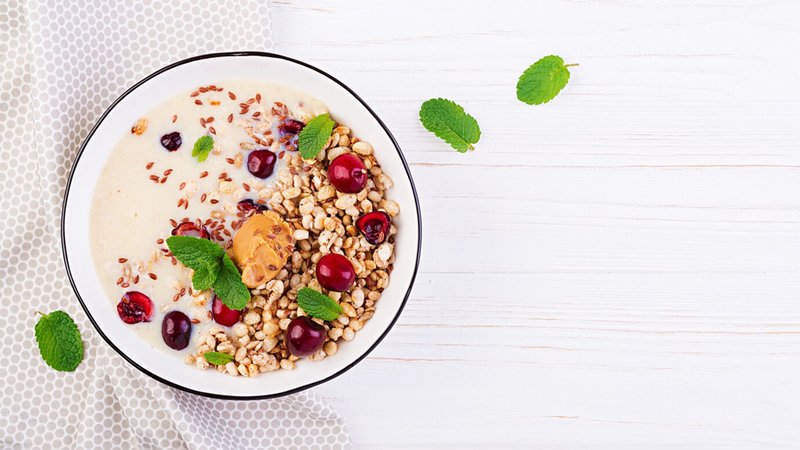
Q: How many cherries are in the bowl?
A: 12